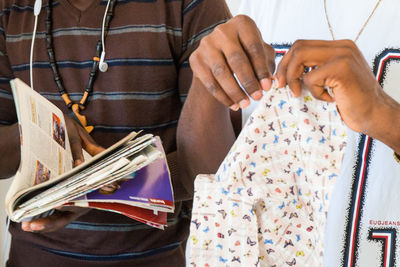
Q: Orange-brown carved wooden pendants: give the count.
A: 1